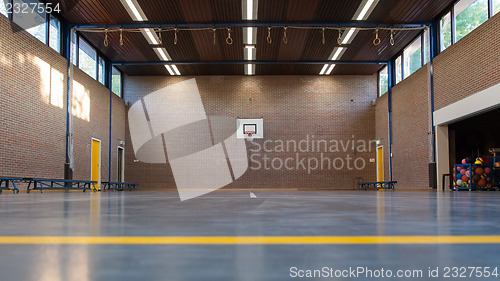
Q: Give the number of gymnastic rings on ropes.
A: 12